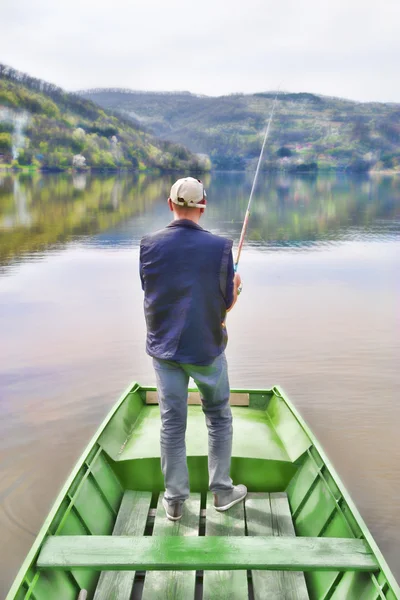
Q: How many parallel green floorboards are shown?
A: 4